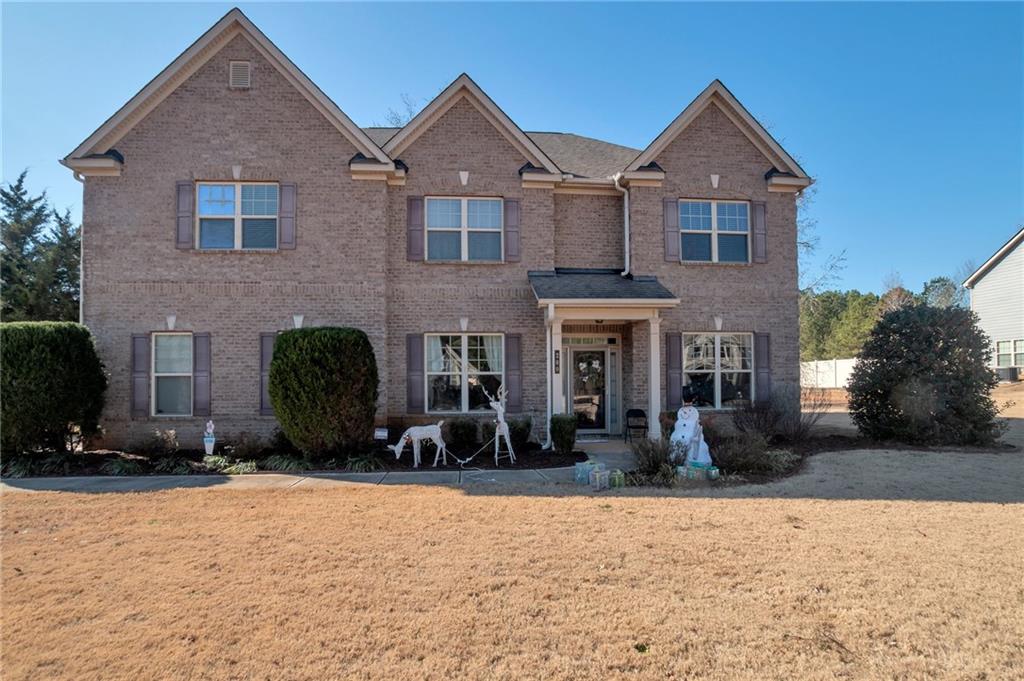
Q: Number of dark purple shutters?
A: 13